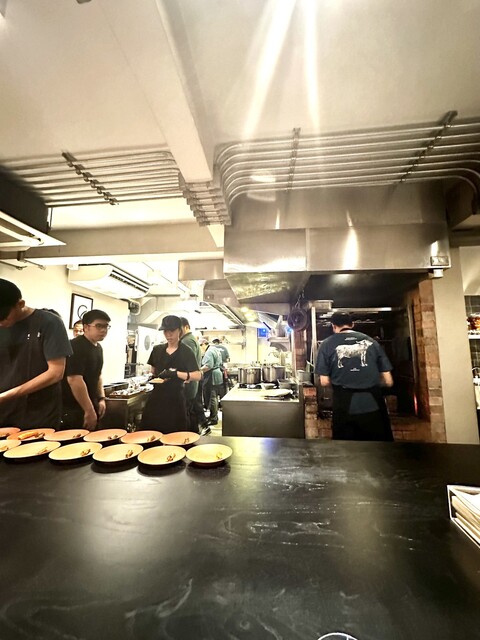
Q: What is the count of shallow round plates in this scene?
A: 12